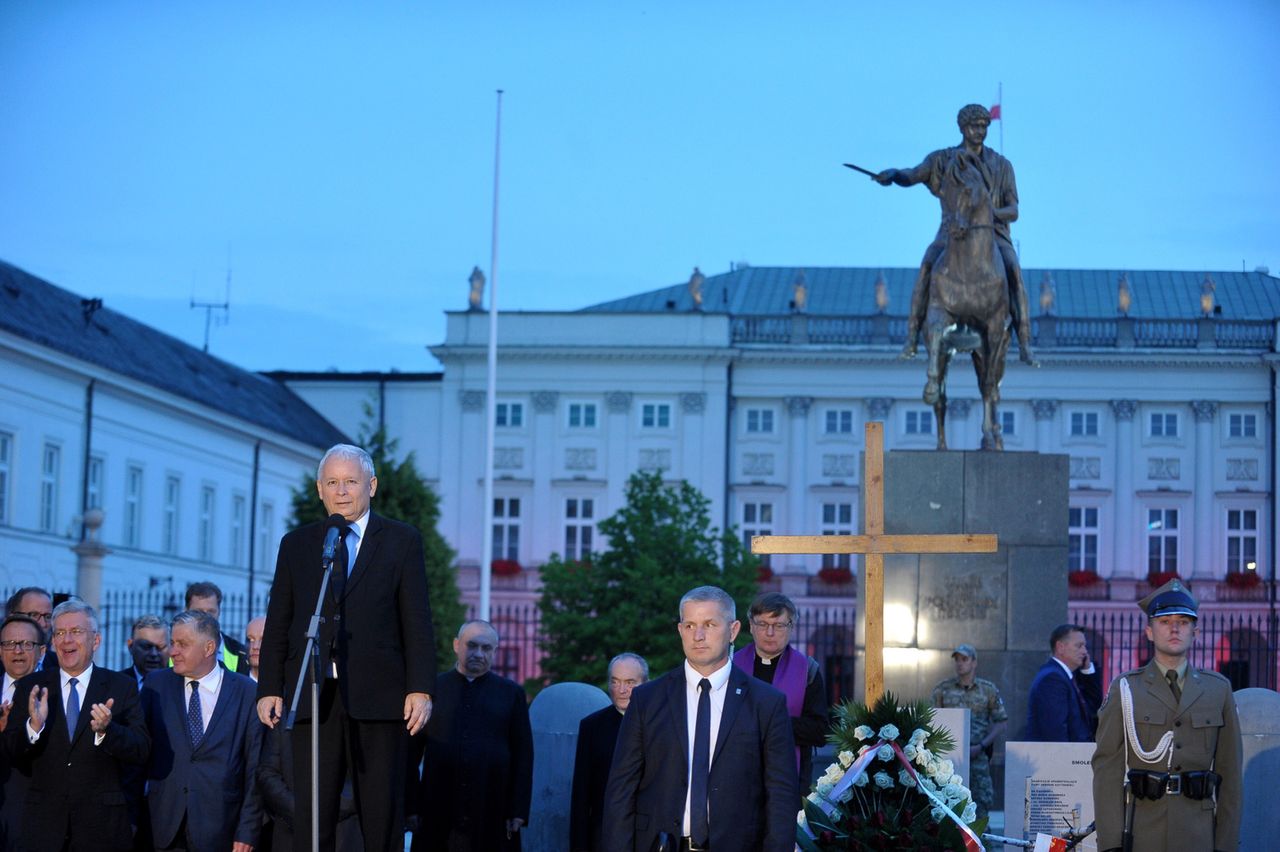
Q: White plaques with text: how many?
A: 1